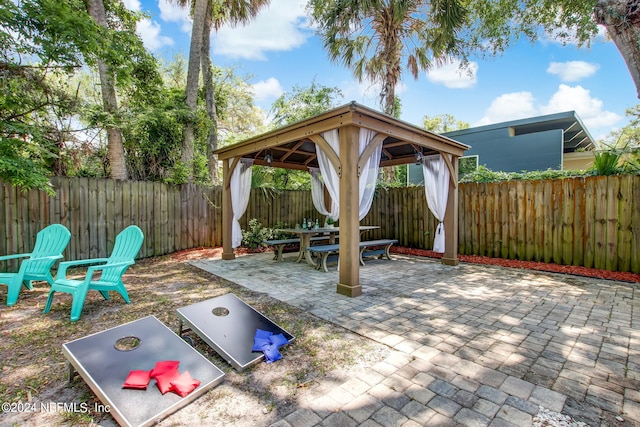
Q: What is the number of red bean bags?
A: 4